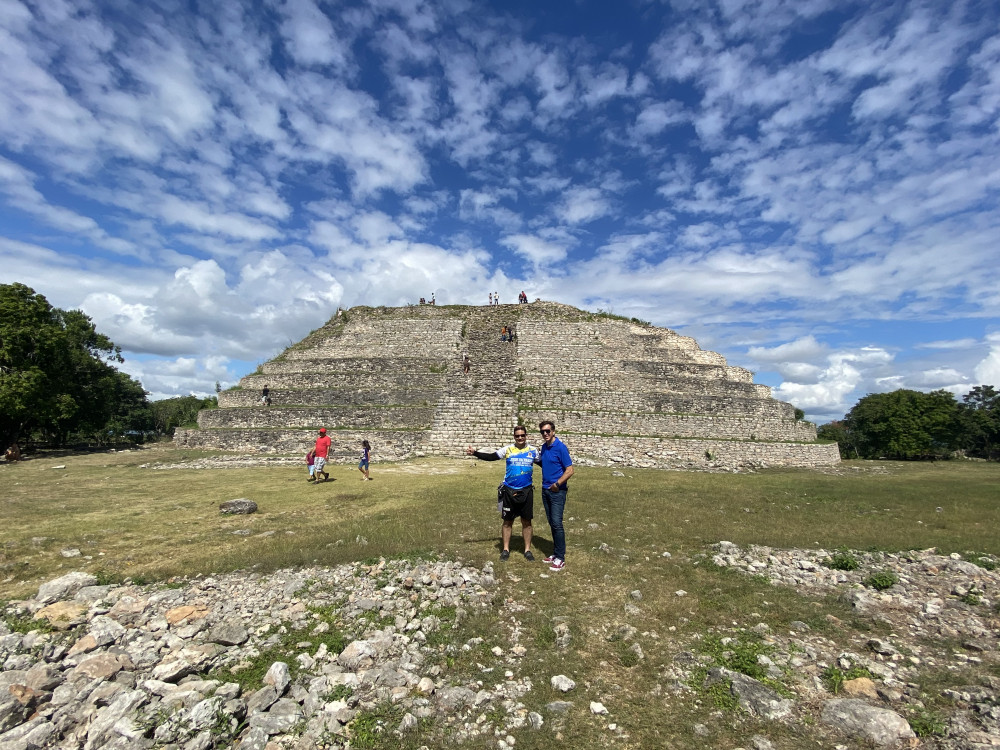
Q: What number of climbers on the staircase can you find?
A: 3